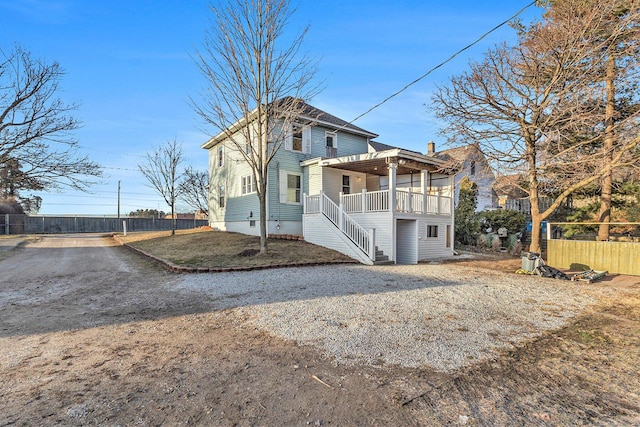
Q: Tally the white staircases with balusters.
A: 1